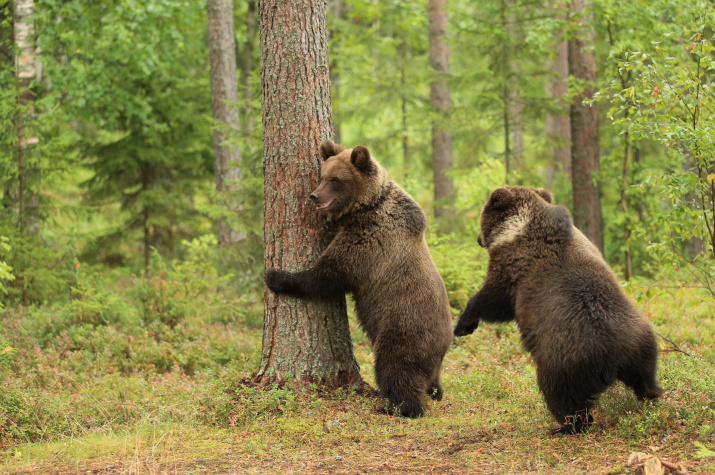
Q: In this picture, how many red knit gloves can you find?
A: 0